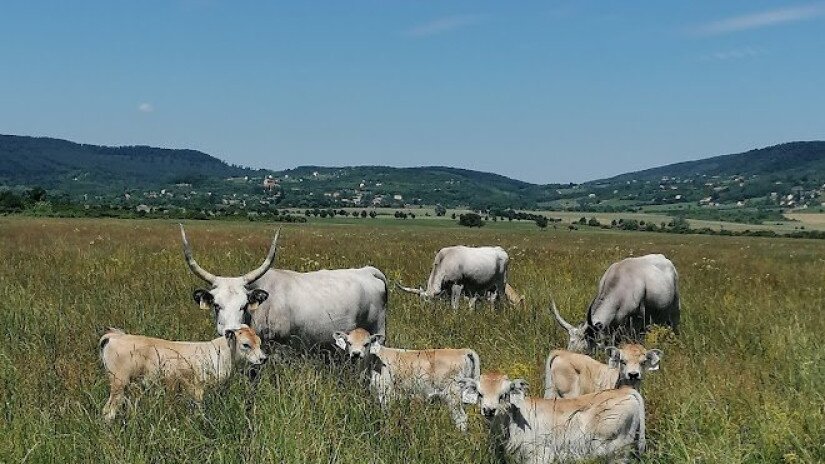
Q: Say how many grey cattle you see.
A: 3